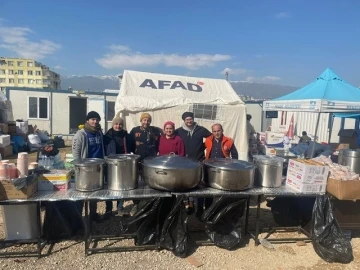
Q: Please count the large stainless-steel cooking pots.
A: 5